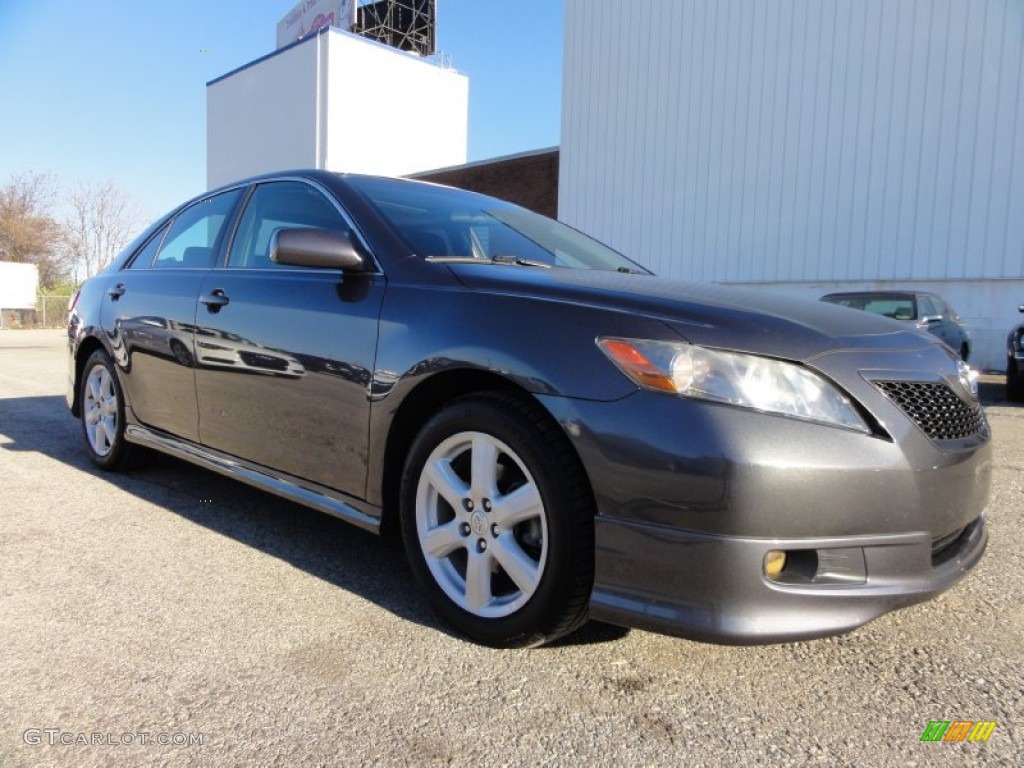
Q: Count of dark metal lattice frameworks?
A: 1